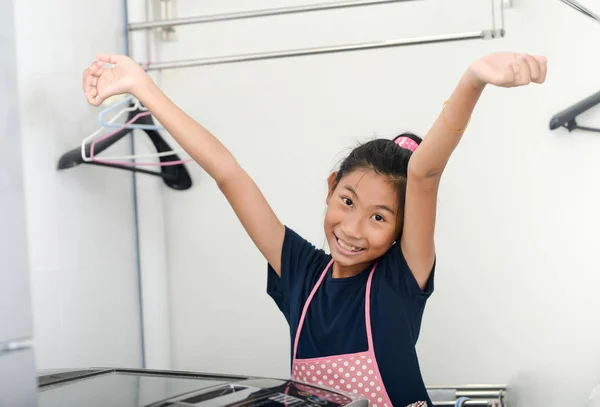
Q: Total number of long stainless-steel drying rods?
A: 2